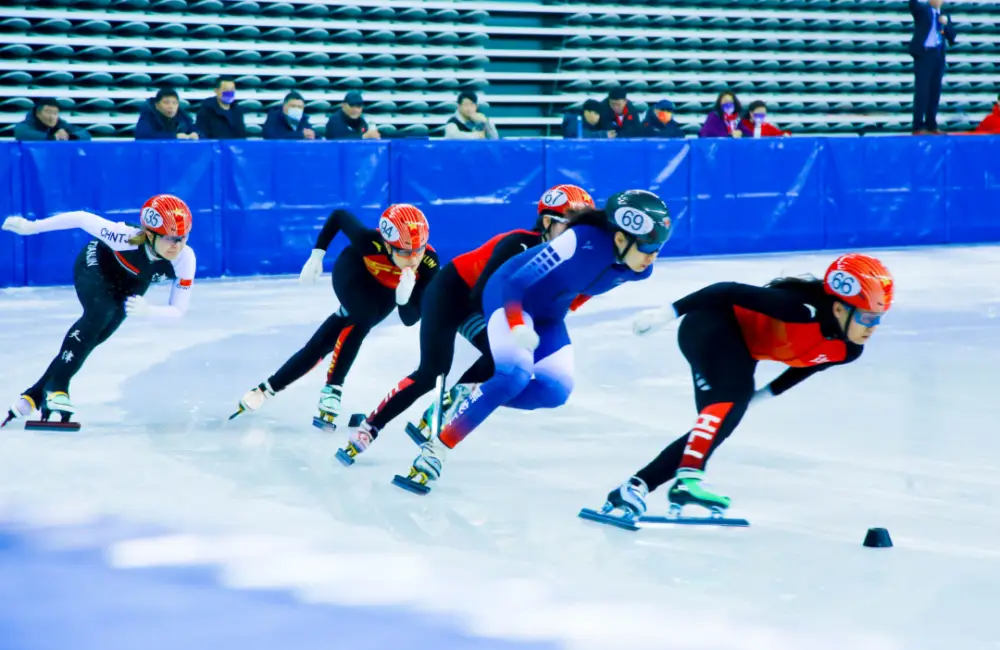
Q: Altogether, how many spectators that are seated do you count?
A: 12